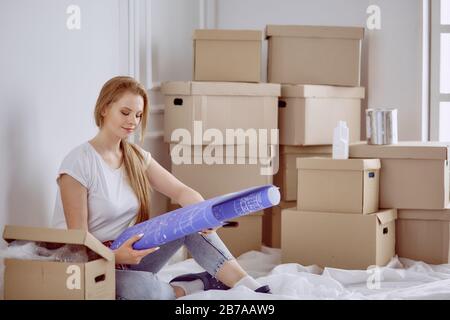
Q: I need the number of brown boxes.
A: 13